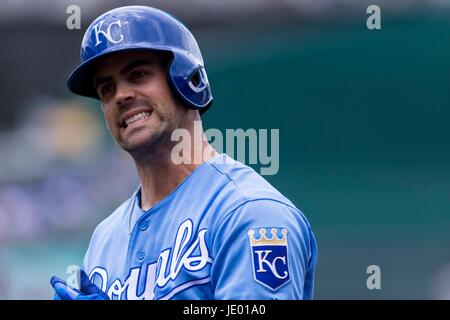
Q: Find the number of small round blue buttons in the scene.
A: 2